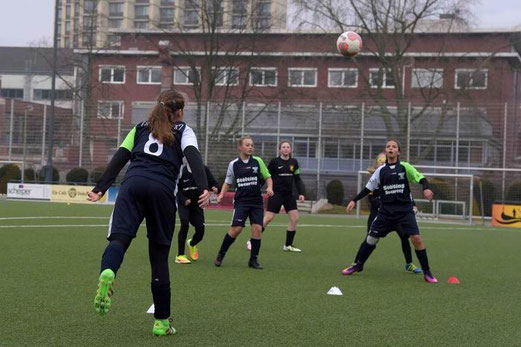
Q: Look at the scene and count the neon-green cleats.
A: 2